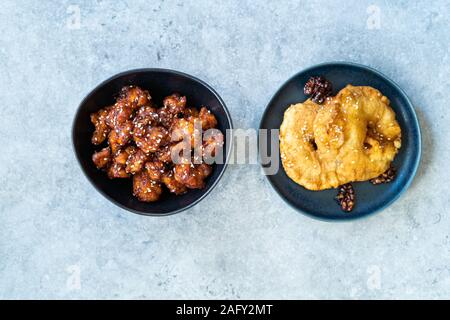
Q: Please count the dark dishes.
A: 2